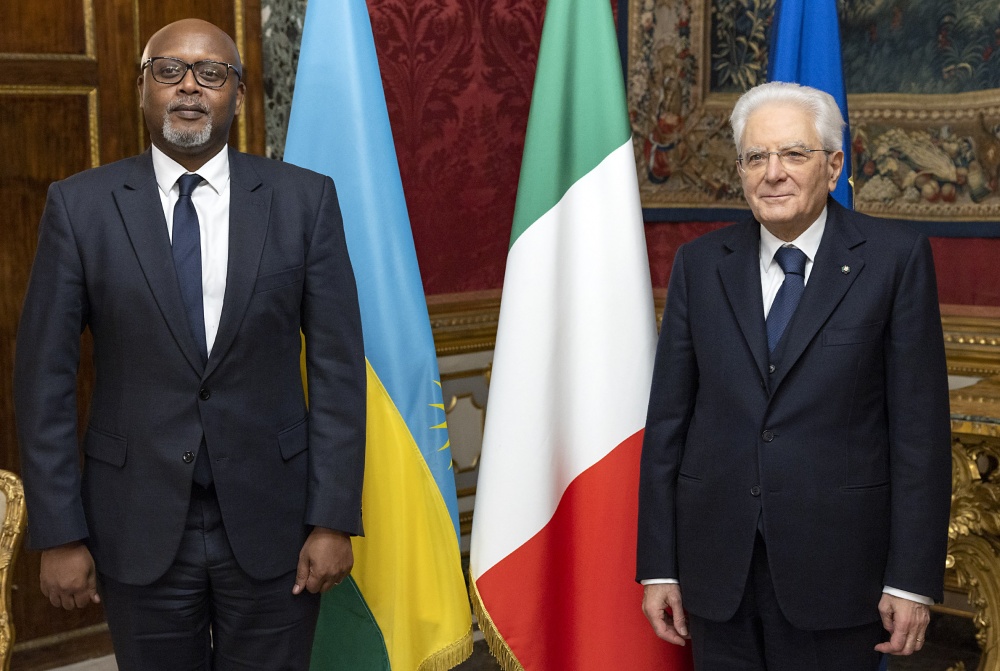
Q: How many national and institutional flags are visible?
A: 3